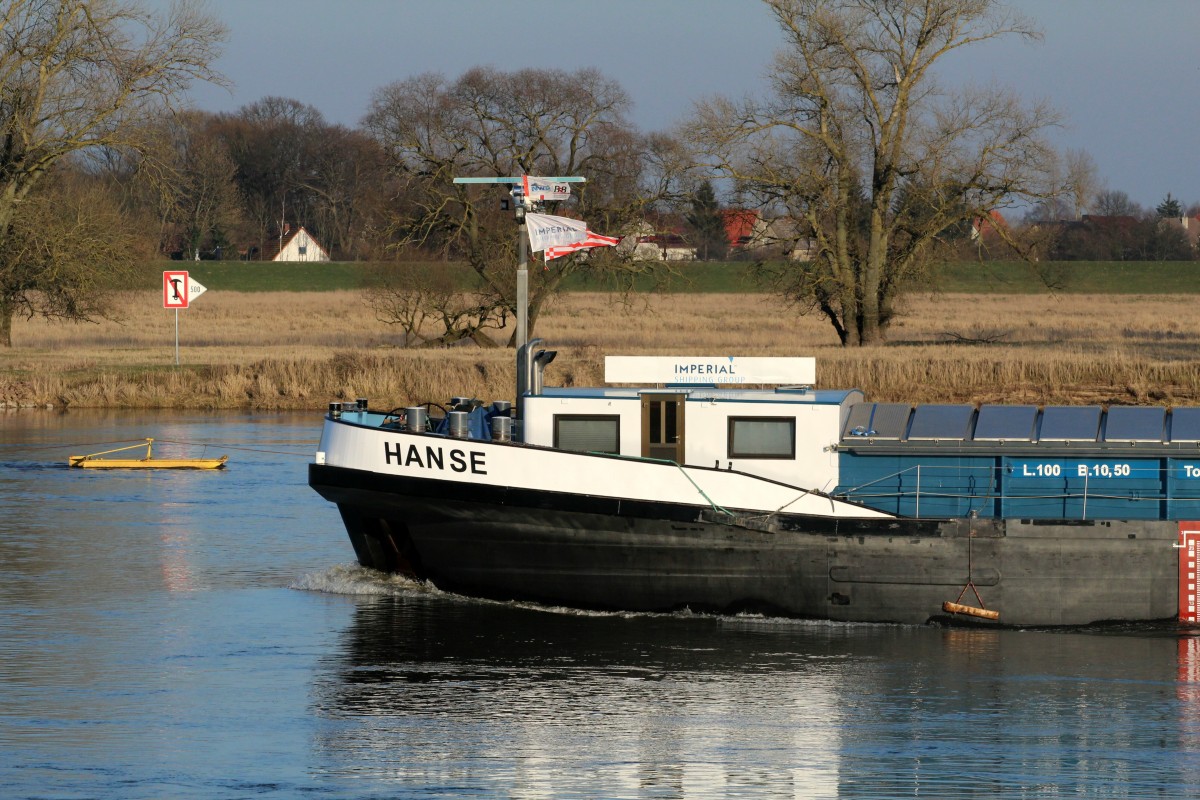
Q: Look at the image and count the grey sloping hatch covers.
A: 6